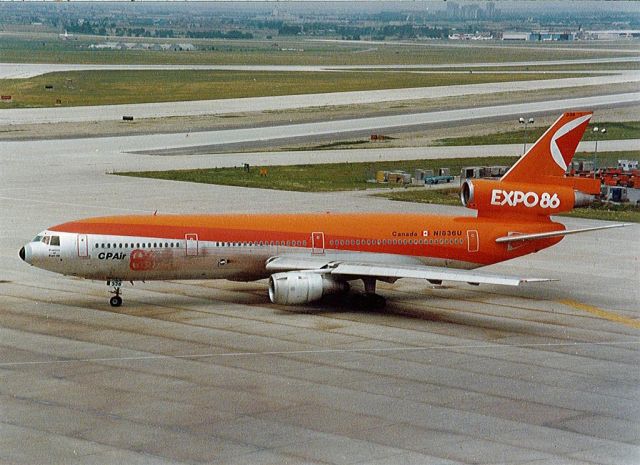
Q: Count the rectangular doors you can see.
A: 4